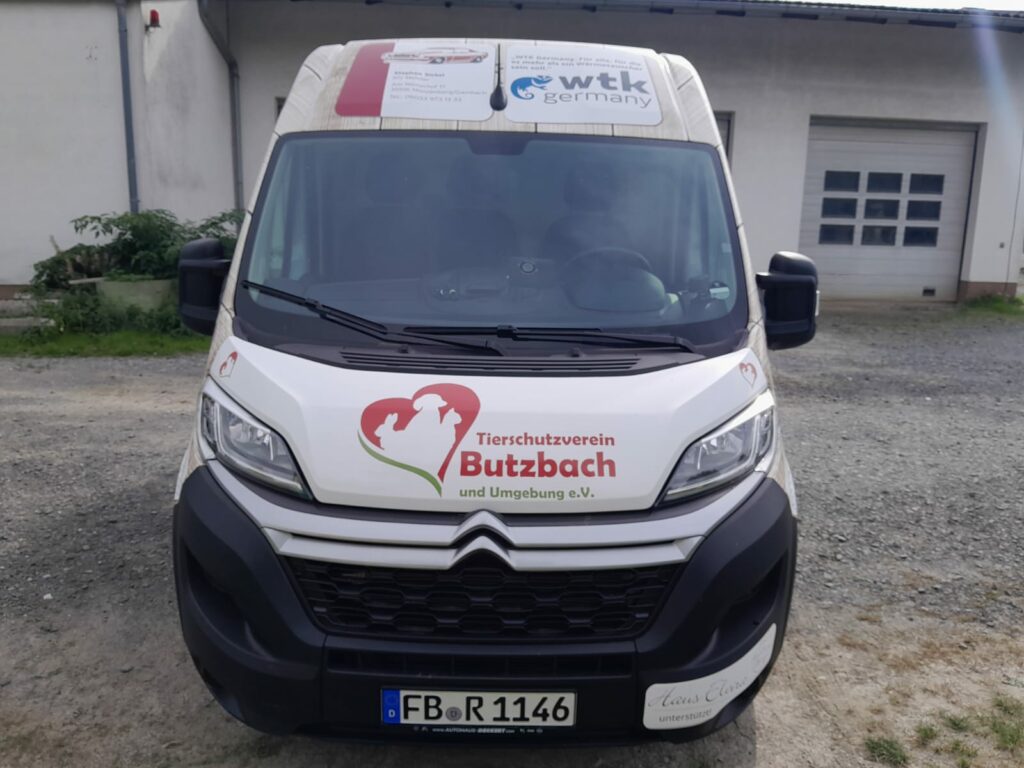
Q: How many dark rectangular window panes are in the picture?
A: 9